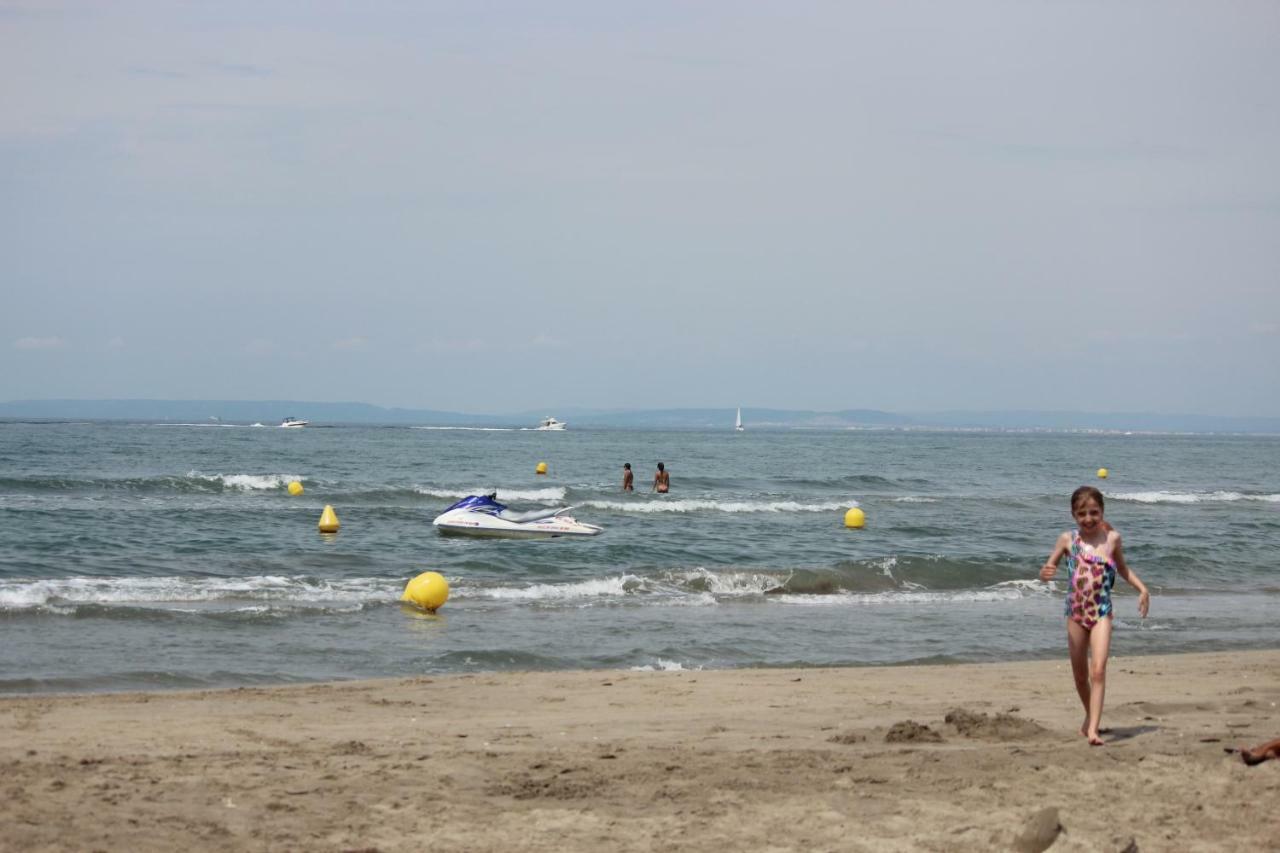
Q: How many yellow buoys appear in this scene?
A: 6